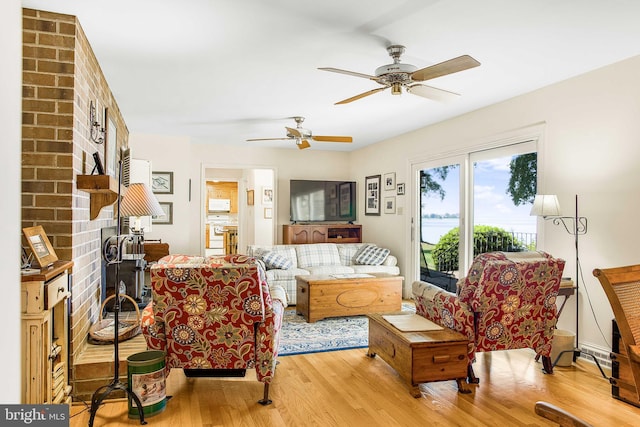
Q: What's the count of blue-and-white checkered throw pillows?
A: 2